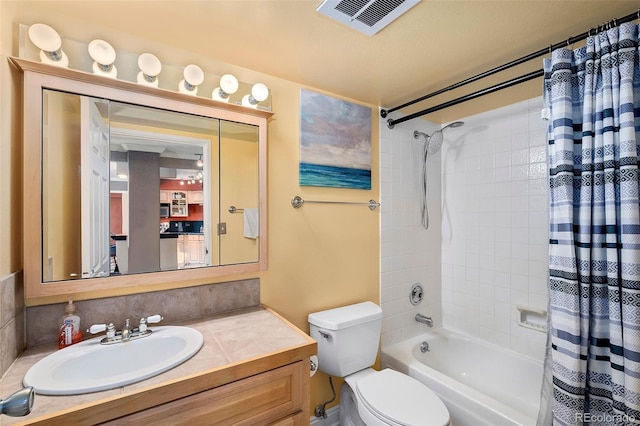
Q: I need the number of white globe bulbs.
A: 6